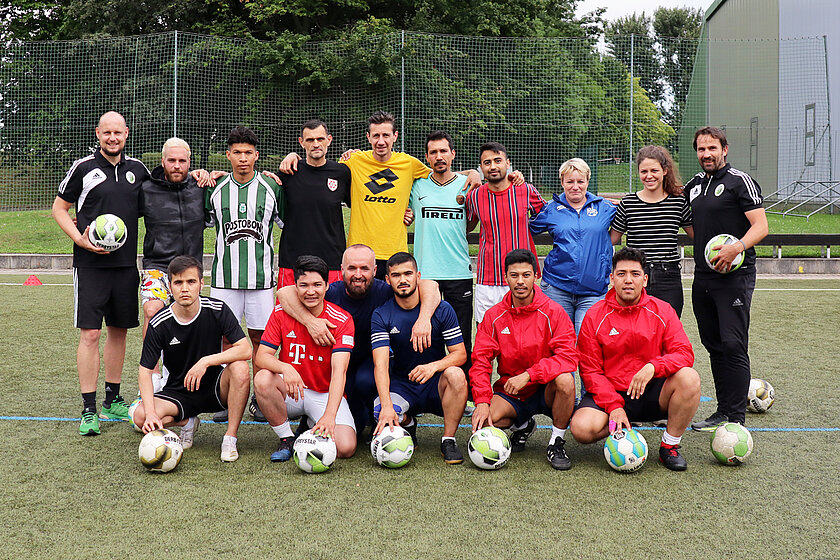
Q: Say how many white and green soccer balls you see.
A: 6